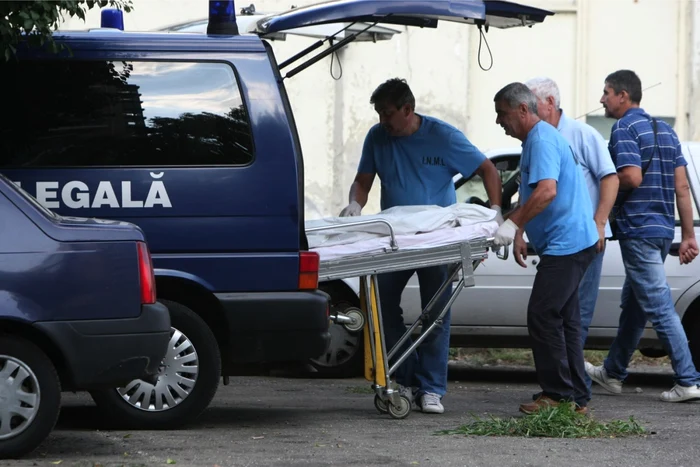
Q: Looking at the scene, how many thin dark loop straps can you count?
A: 2